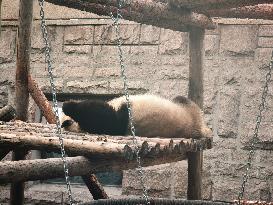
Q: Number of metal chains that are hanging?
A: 3